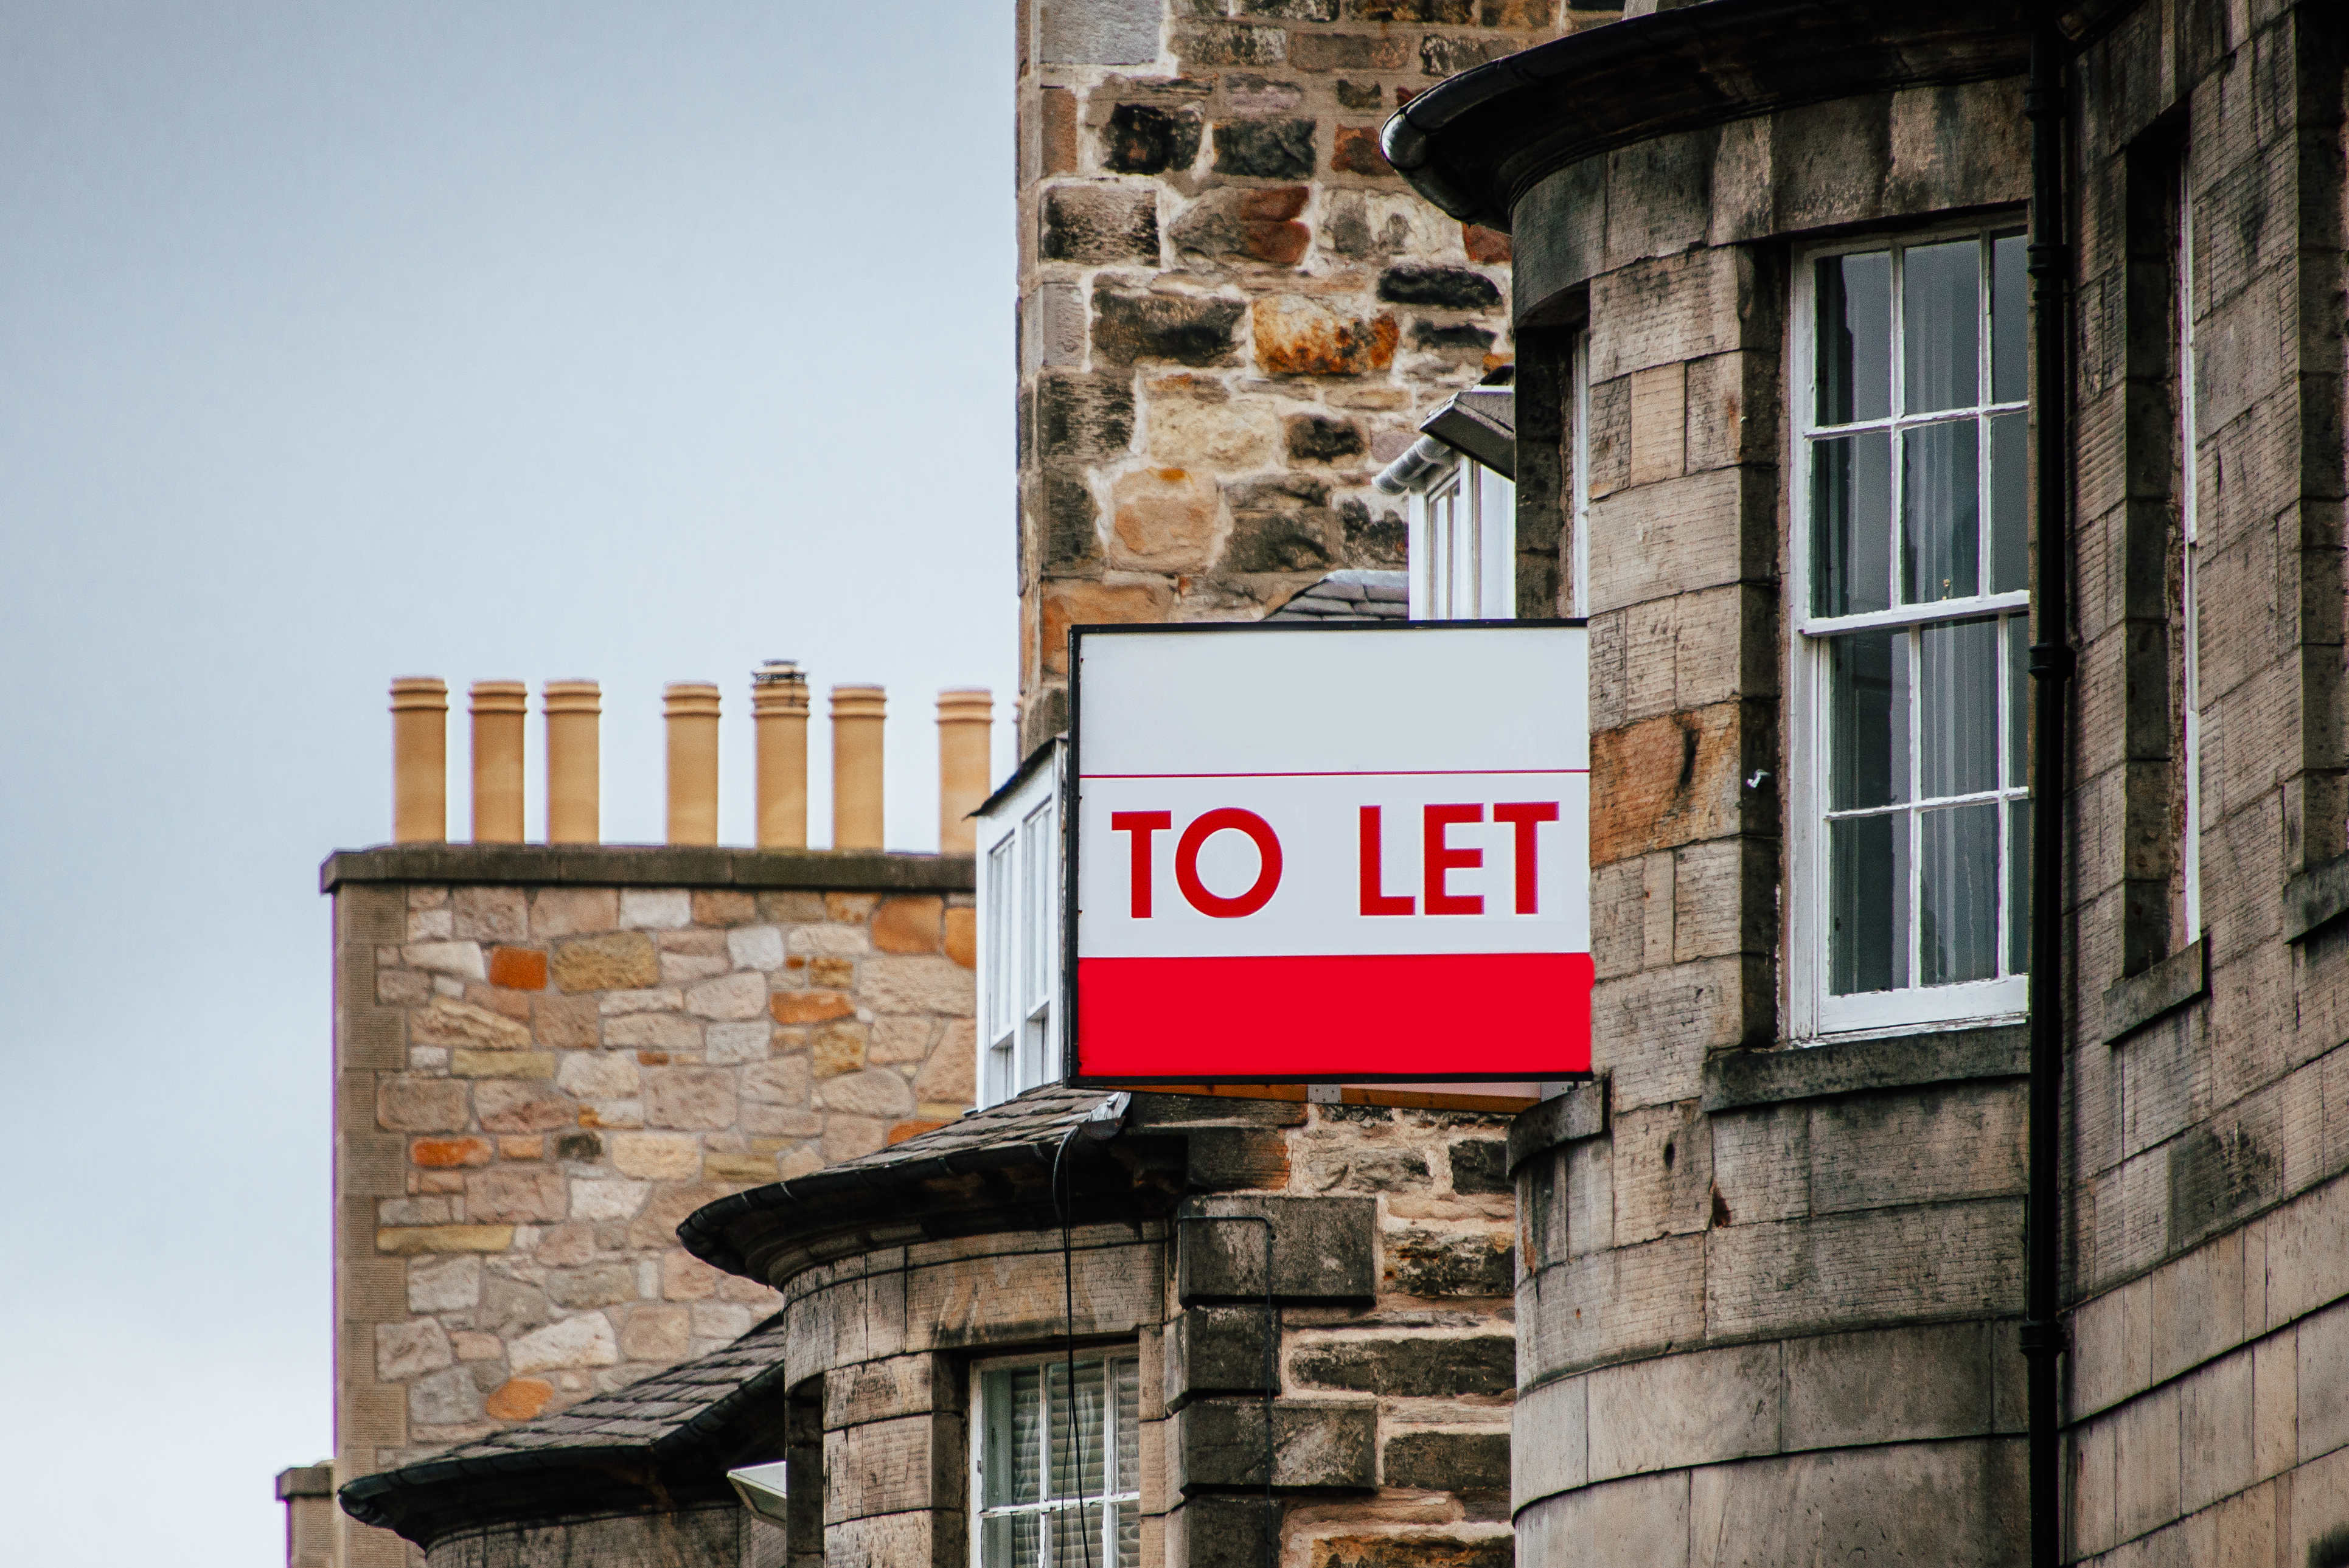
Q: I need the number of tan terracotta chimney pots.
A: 7